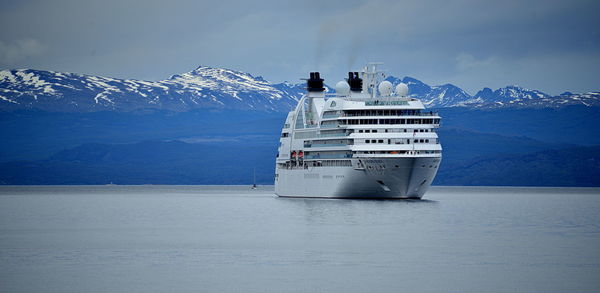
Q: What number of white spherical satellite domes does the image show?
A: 3